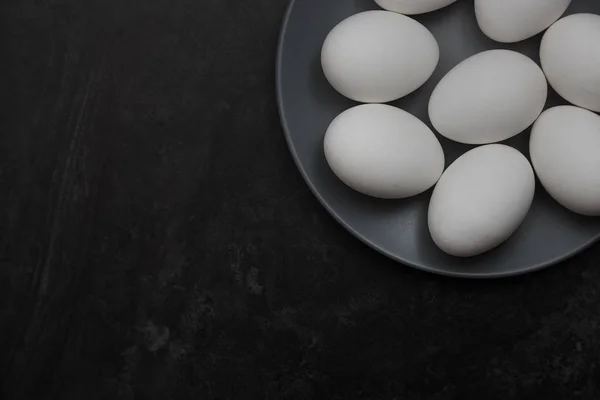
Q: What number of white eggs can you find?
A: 8